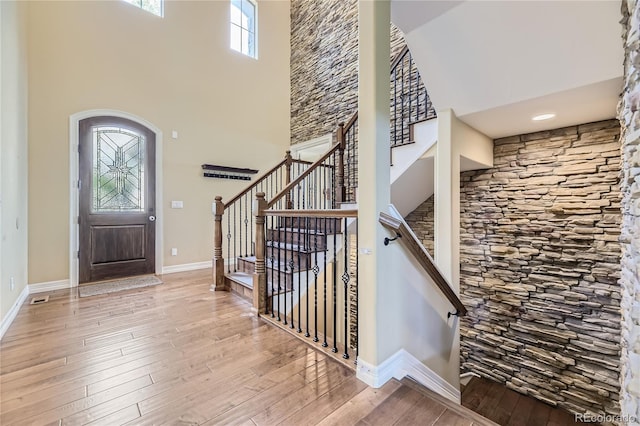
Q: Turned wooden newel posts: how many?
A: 4